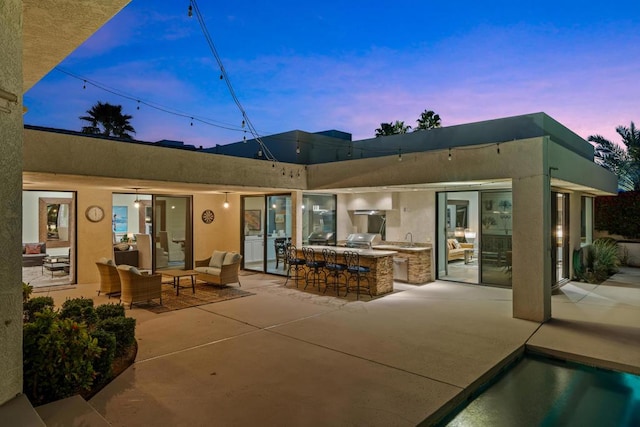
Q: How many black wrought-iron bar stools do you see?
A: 4